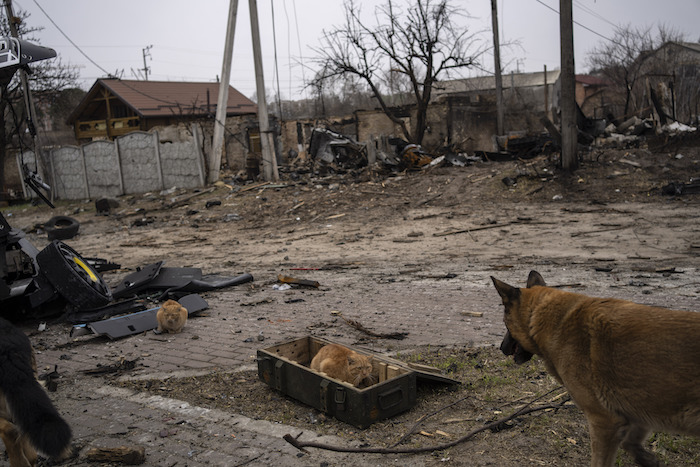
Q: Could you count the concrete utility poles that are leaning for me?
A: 2